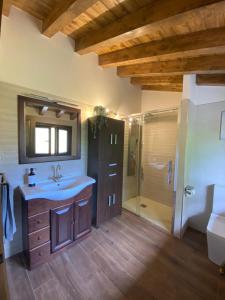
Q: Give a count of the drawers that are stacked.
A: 3